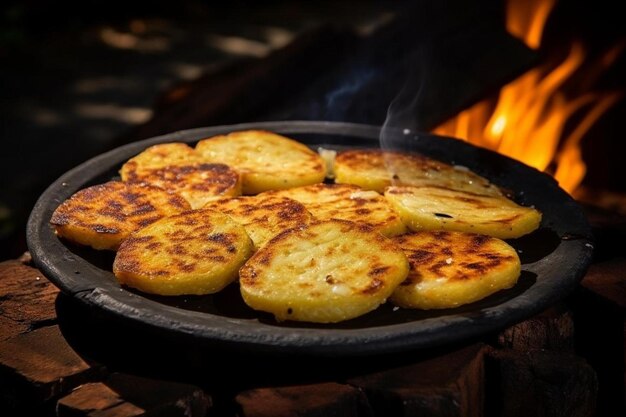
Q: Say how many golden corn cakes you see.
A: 11